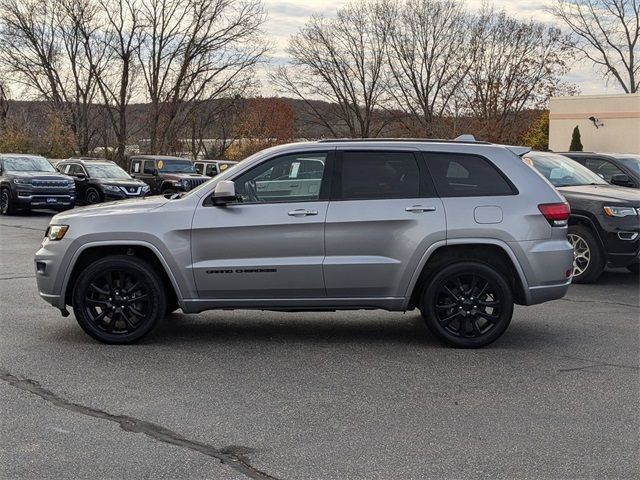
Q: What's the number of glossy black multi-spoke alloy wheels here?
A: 2